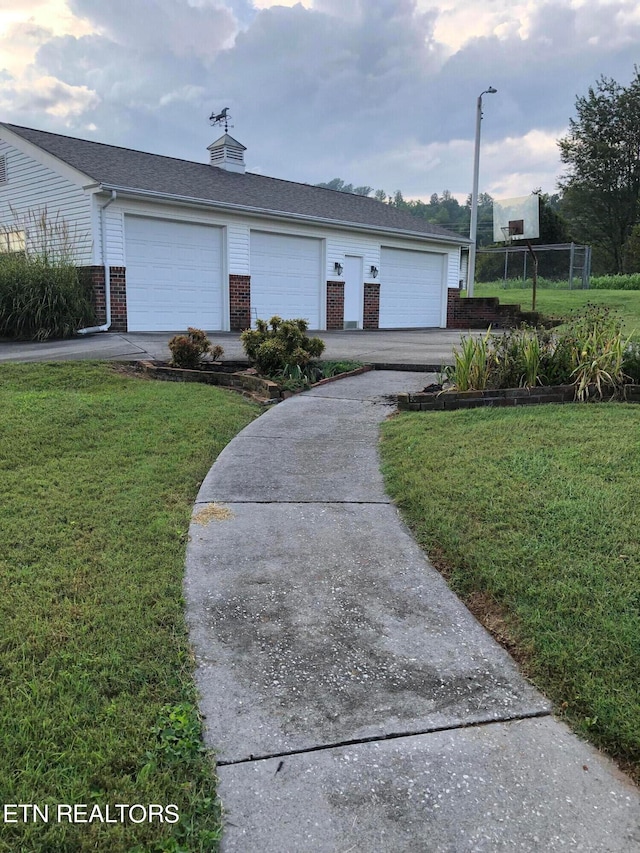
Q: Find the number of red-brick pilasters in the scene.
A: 5